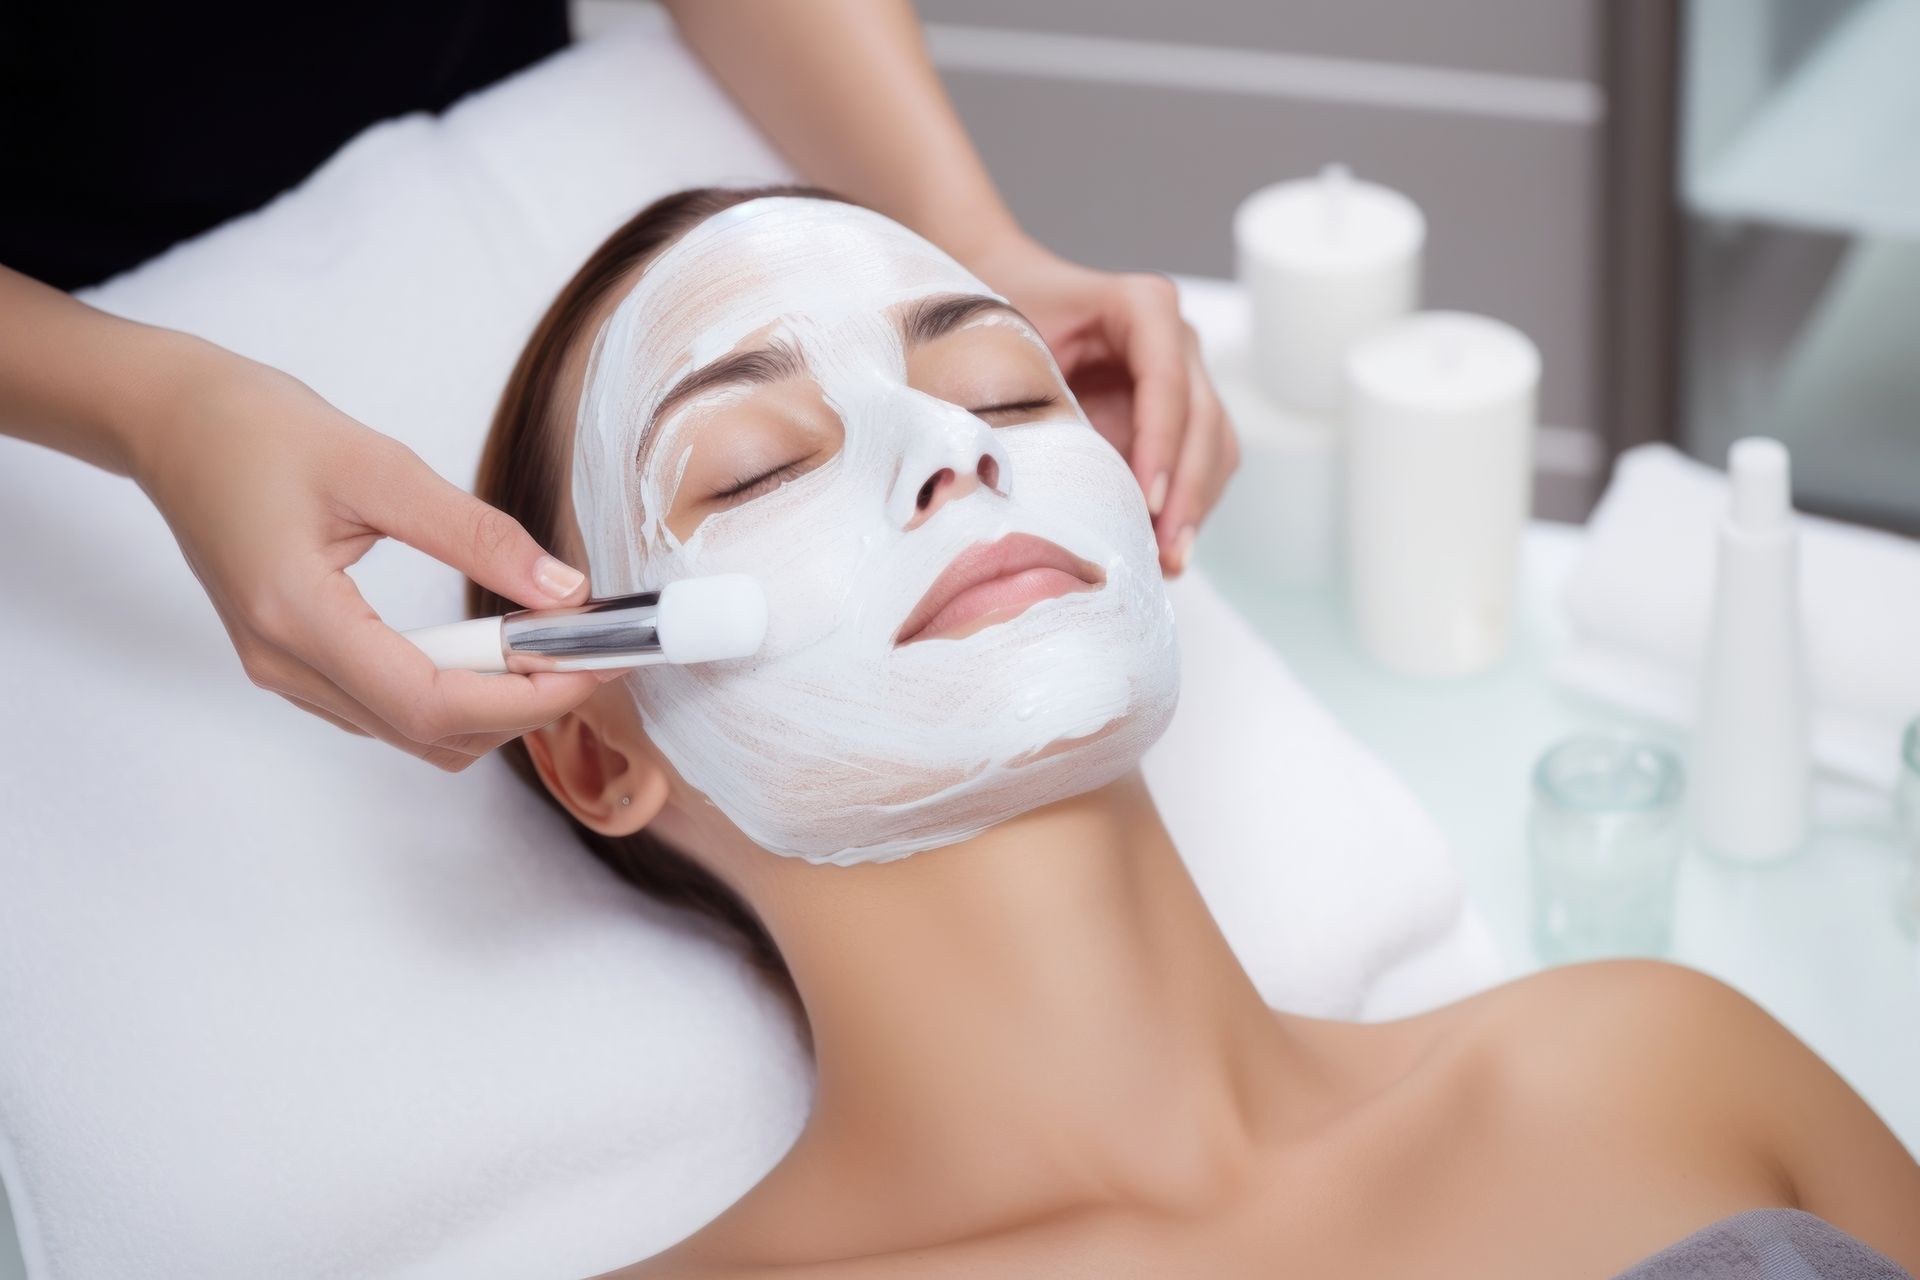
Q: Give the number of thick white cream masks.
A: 1